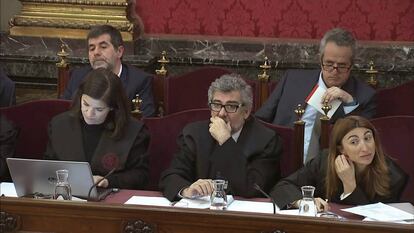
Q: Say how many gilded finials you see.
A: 7